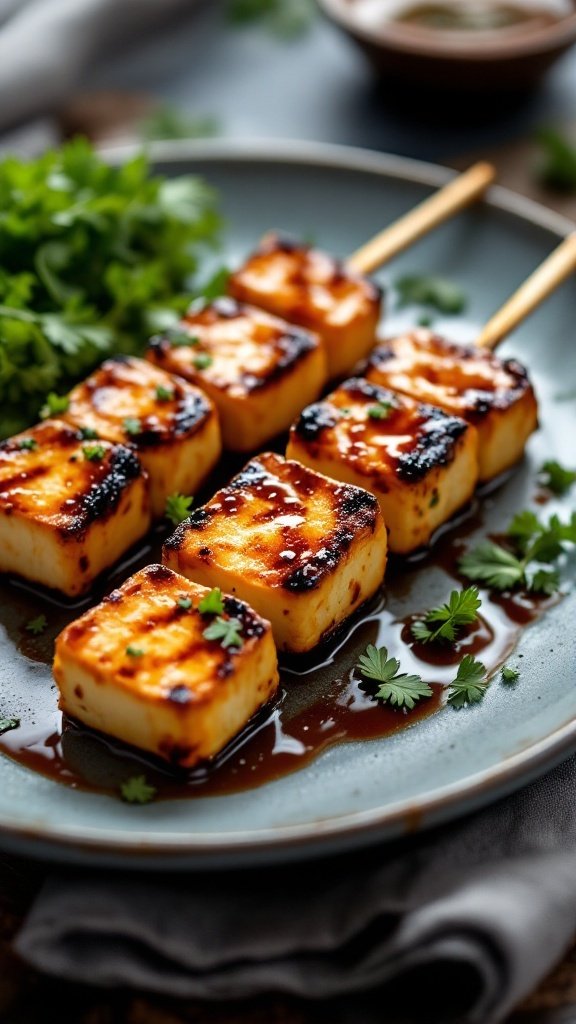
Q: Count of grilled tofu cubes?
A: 8